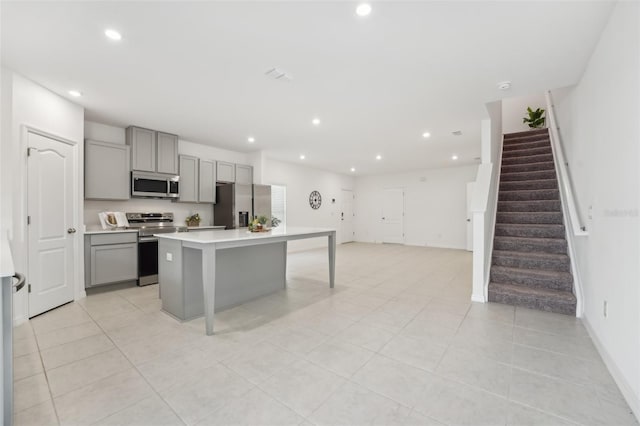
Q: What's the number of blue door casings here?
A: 0